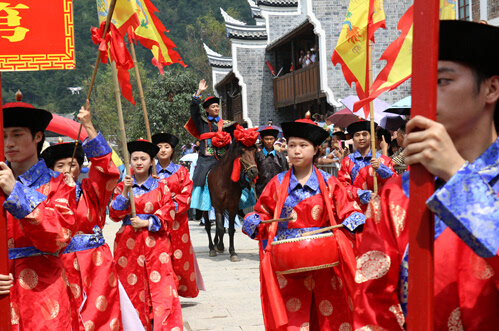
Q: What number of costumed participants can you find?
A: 9